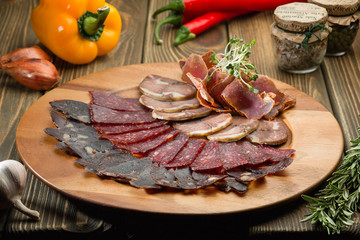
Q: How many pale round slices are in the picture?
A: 6